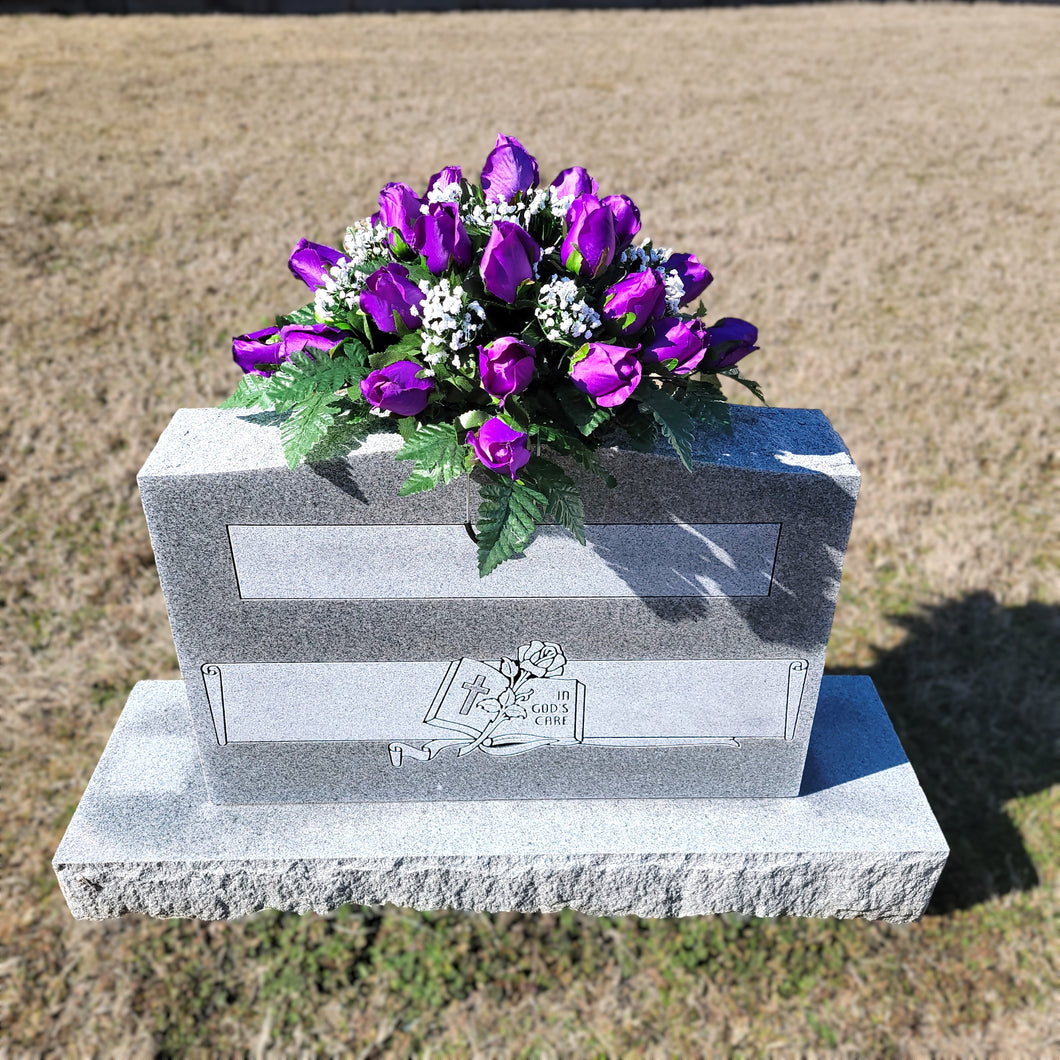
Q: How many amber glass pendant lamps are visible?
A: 0